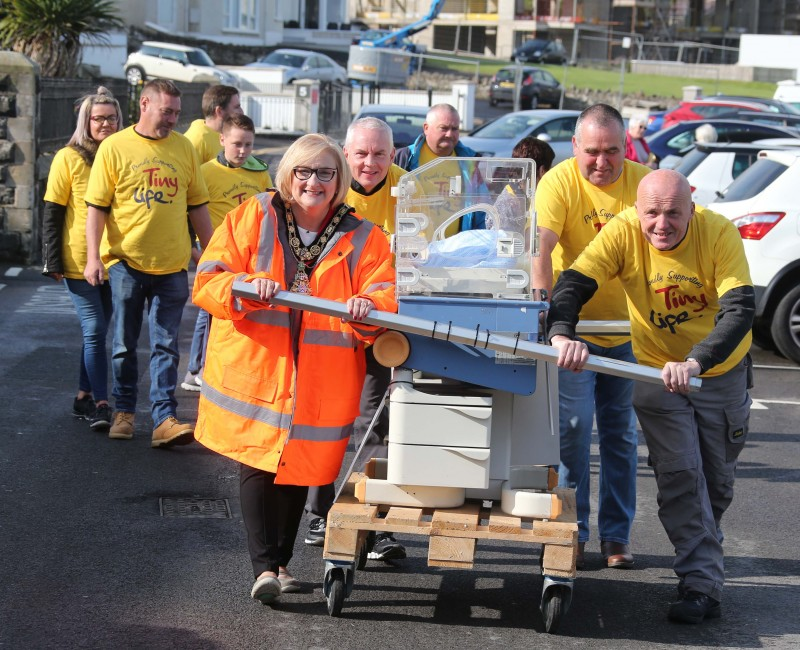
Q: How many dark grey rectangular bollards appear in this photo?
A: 0